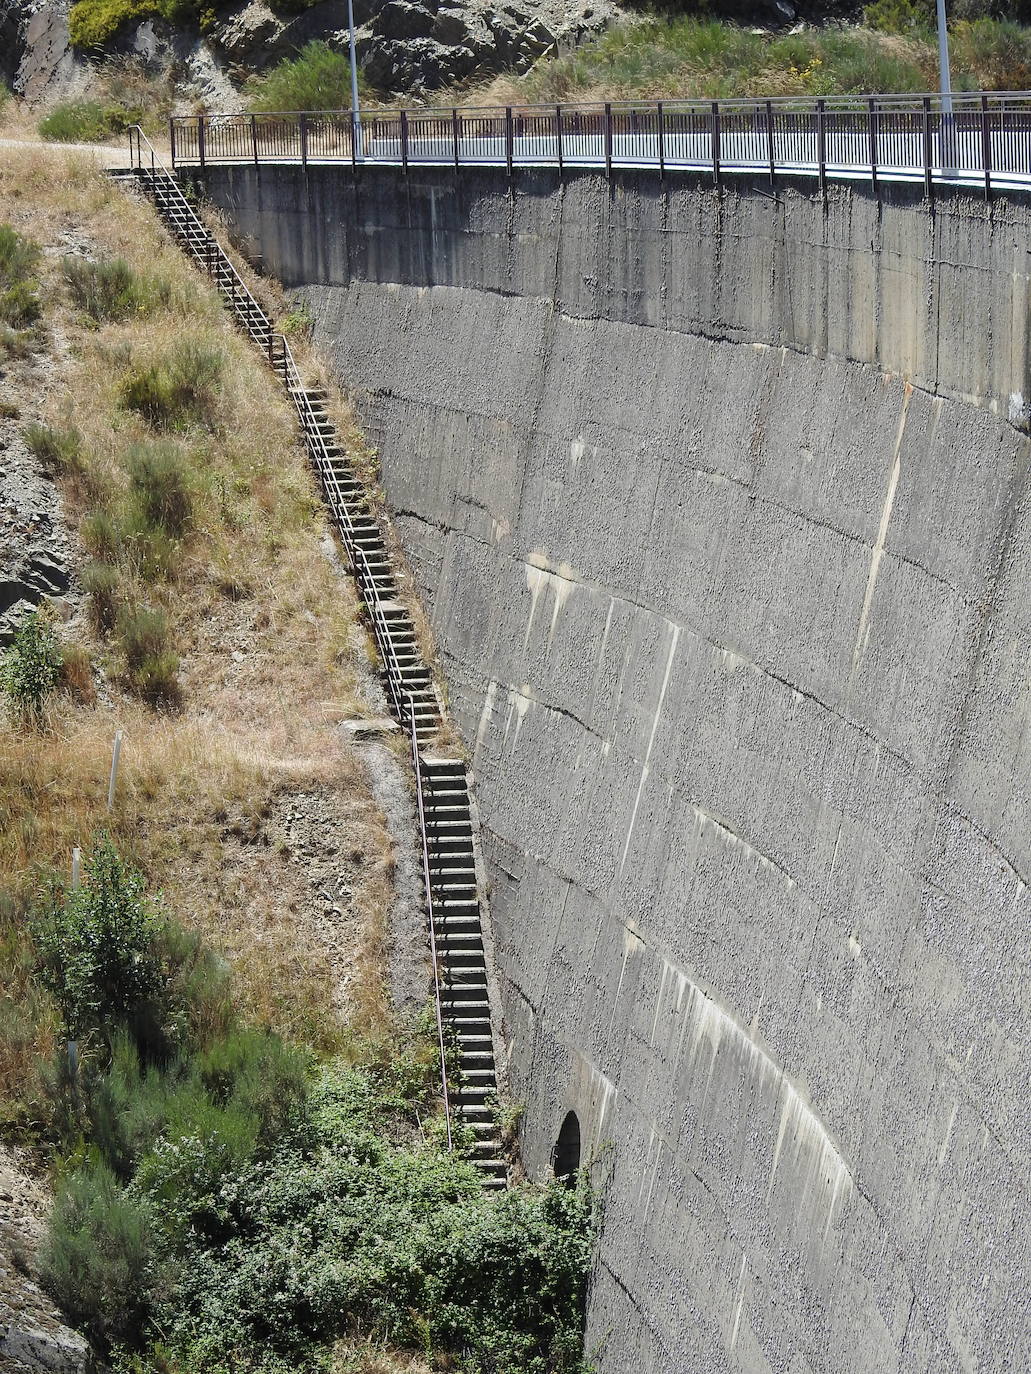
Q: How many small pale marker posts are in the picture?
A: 3